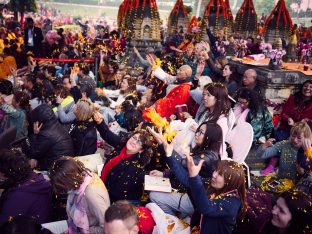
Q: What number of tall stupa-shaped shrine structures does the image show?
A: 5